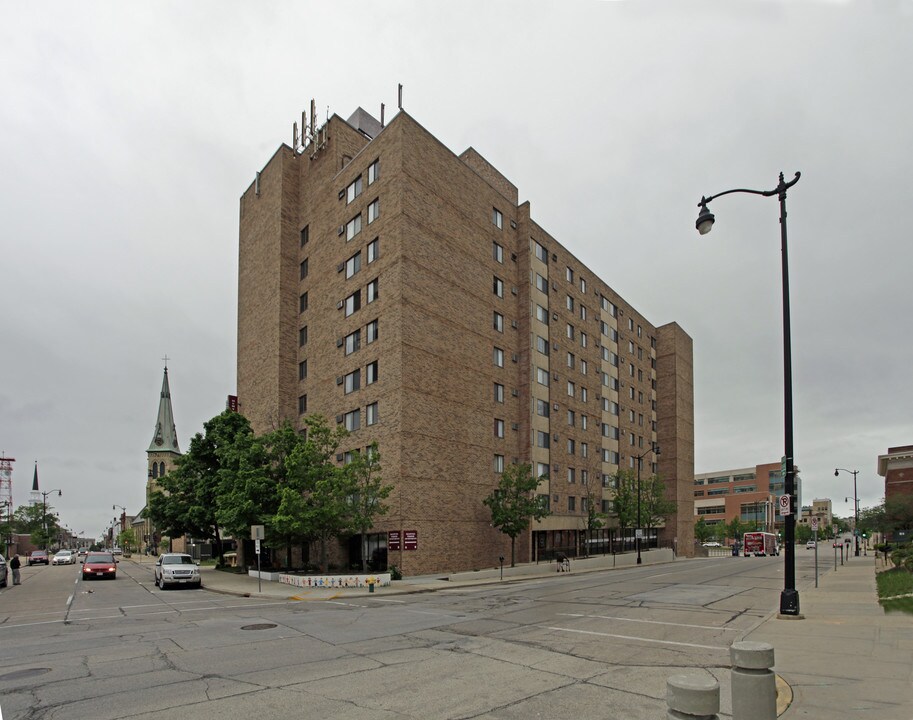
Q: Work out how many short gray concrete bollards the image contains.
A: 2